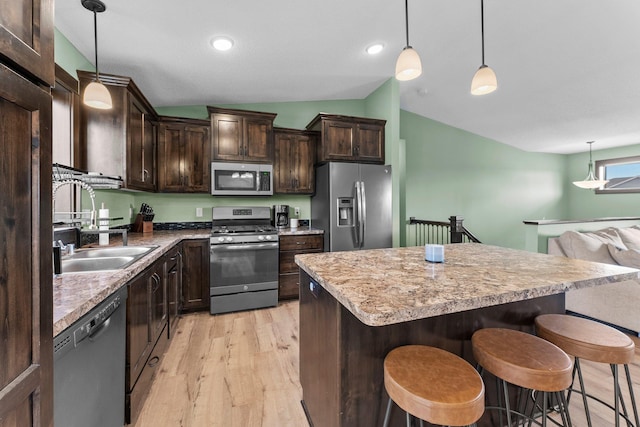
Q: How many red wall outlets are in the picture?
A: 0